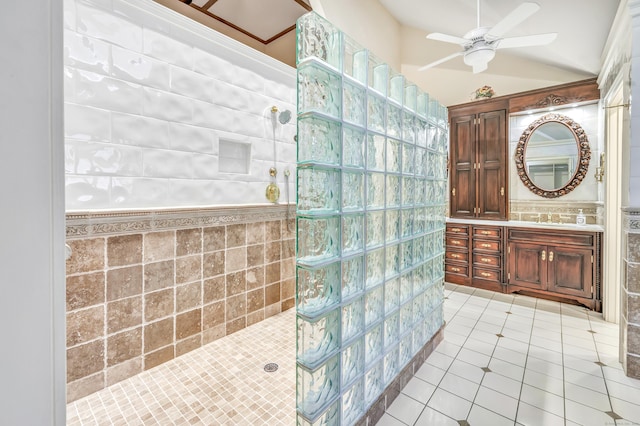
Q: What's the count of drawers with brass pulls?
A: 8